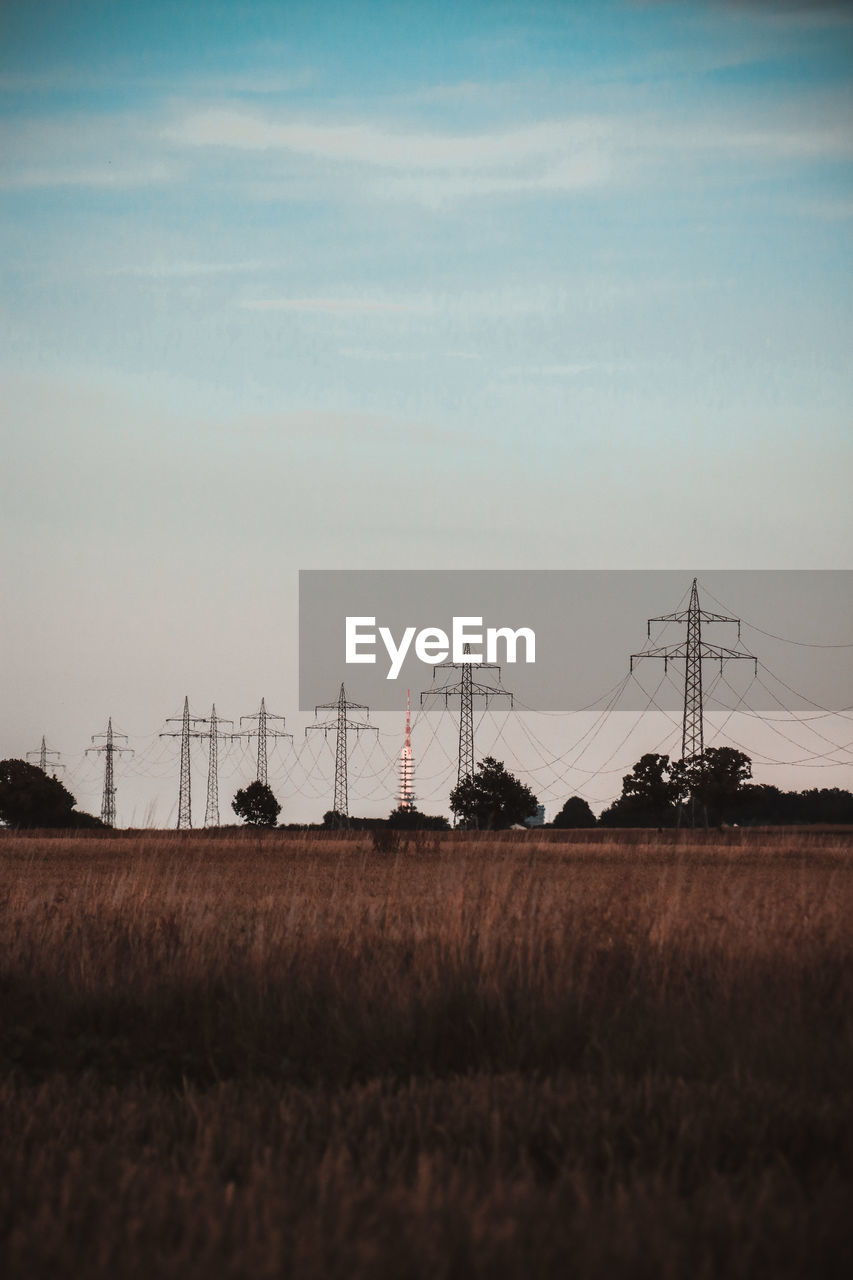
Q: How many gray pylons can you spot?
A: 8